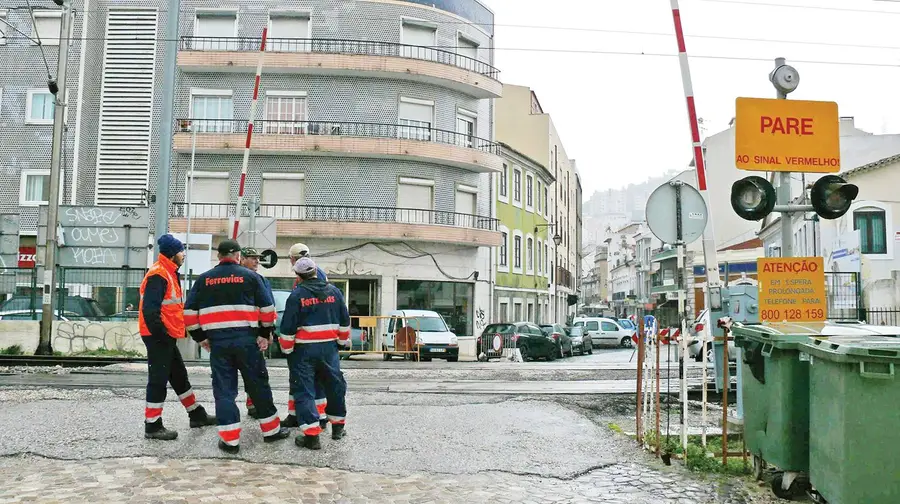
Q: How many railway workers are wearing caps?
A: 4